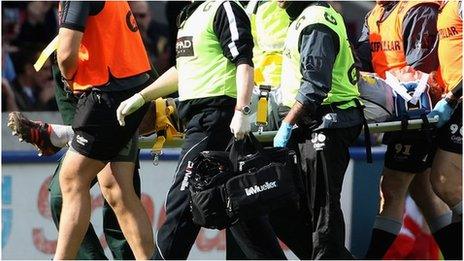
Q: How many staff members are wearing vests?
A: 6